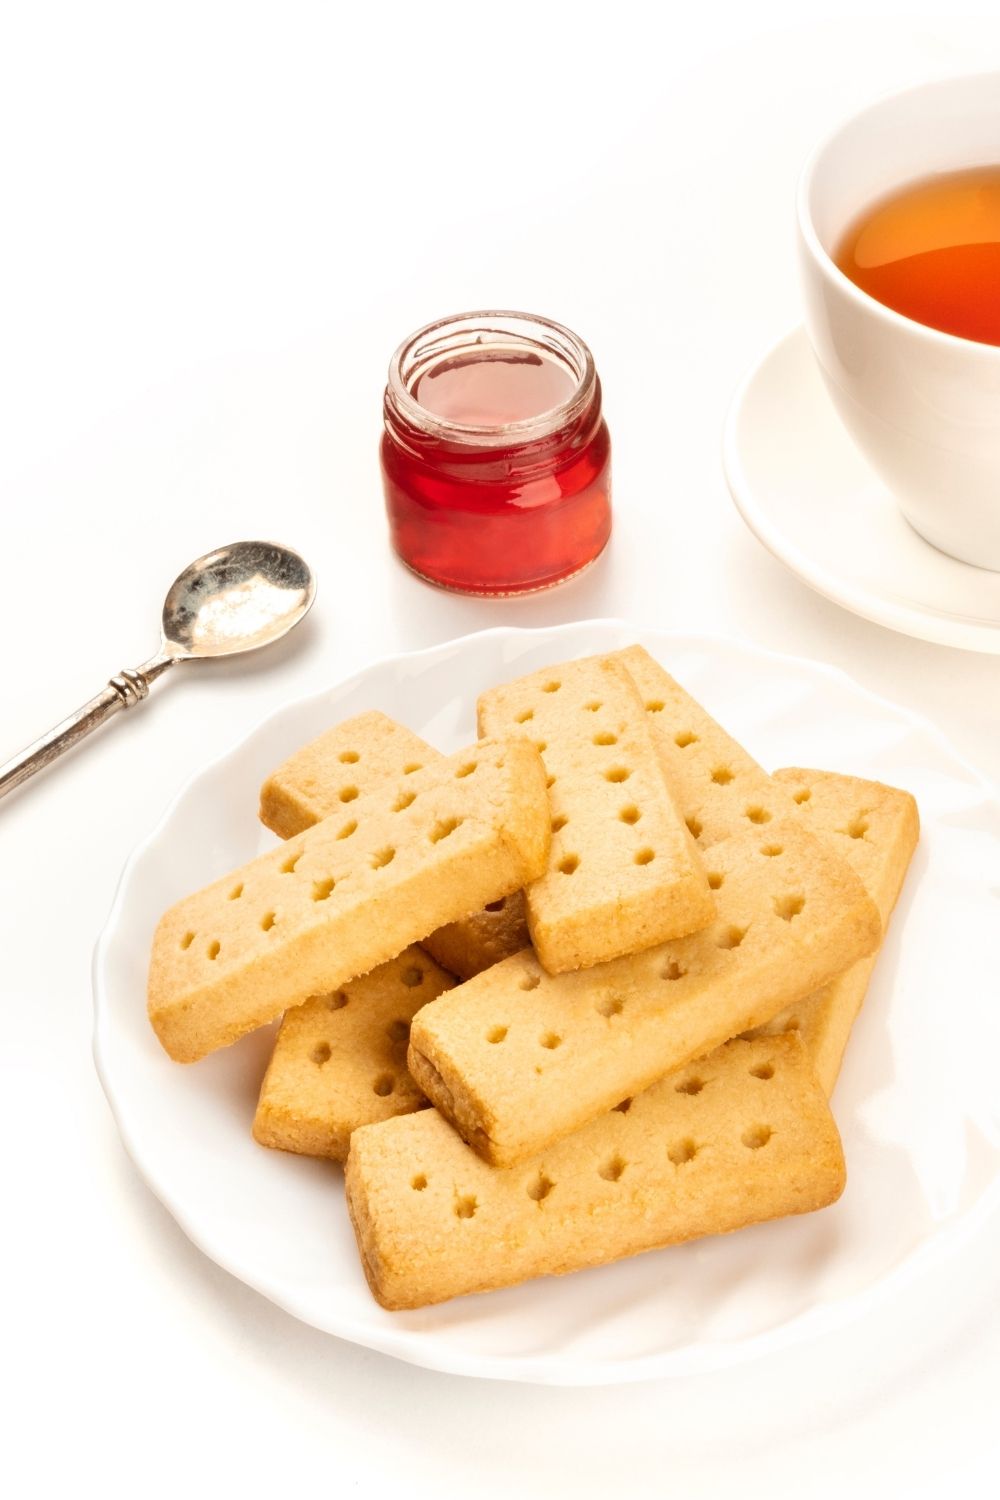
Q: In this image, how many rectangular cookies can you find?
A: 8